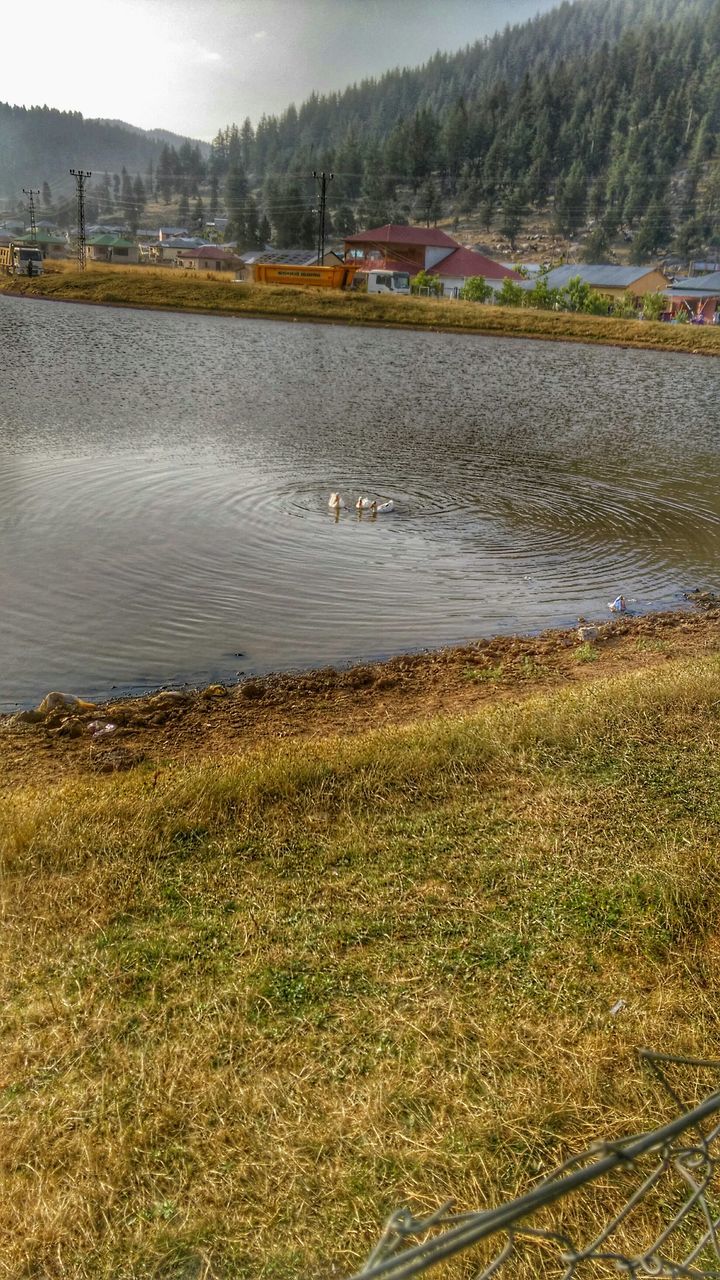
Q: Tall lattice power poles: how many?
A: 3